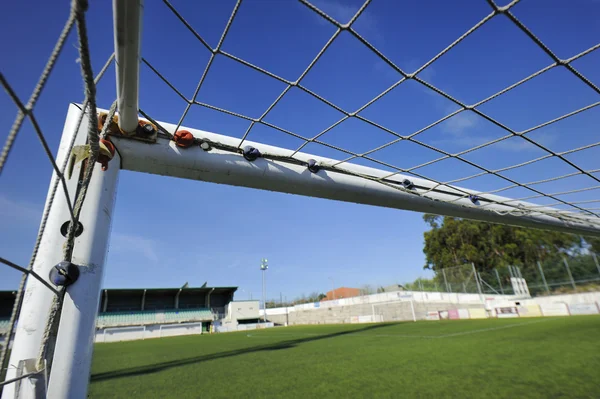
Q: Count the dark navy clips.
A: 5